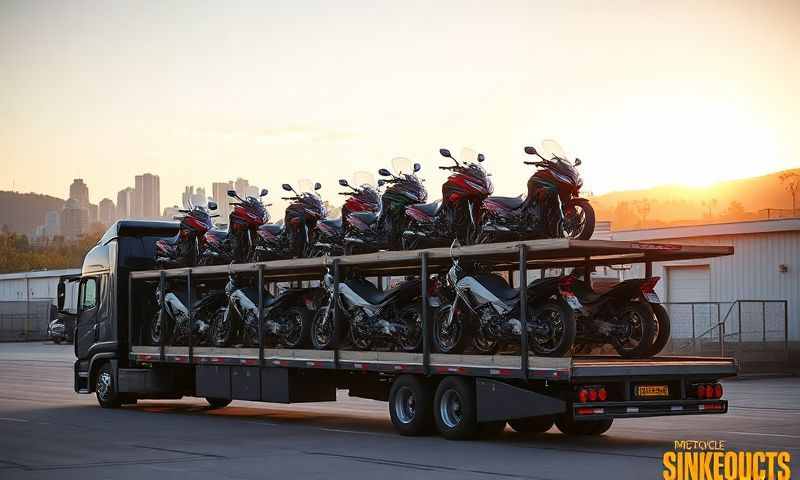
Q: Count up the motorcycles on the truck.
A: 12